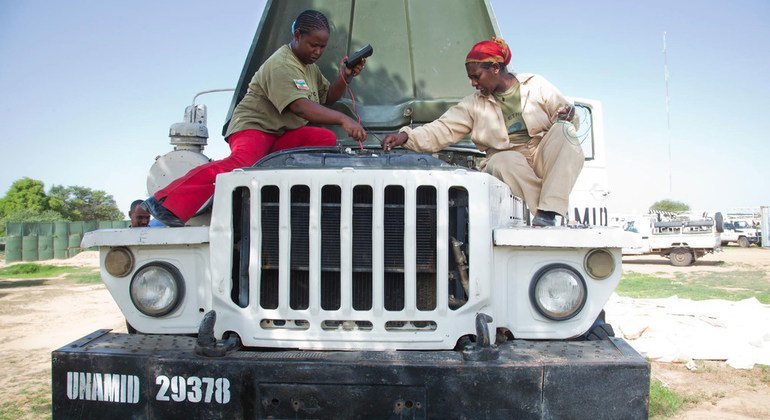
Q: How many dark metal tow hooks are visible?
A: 2